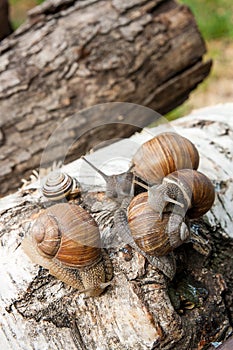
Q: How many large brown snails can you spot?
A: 4